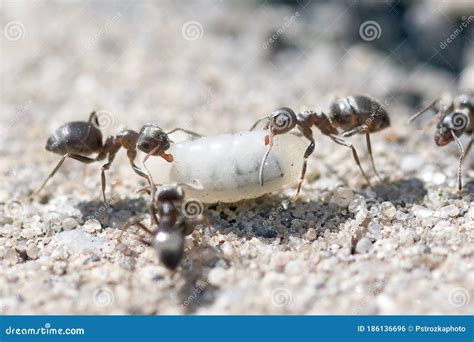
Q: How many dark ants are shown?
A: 4